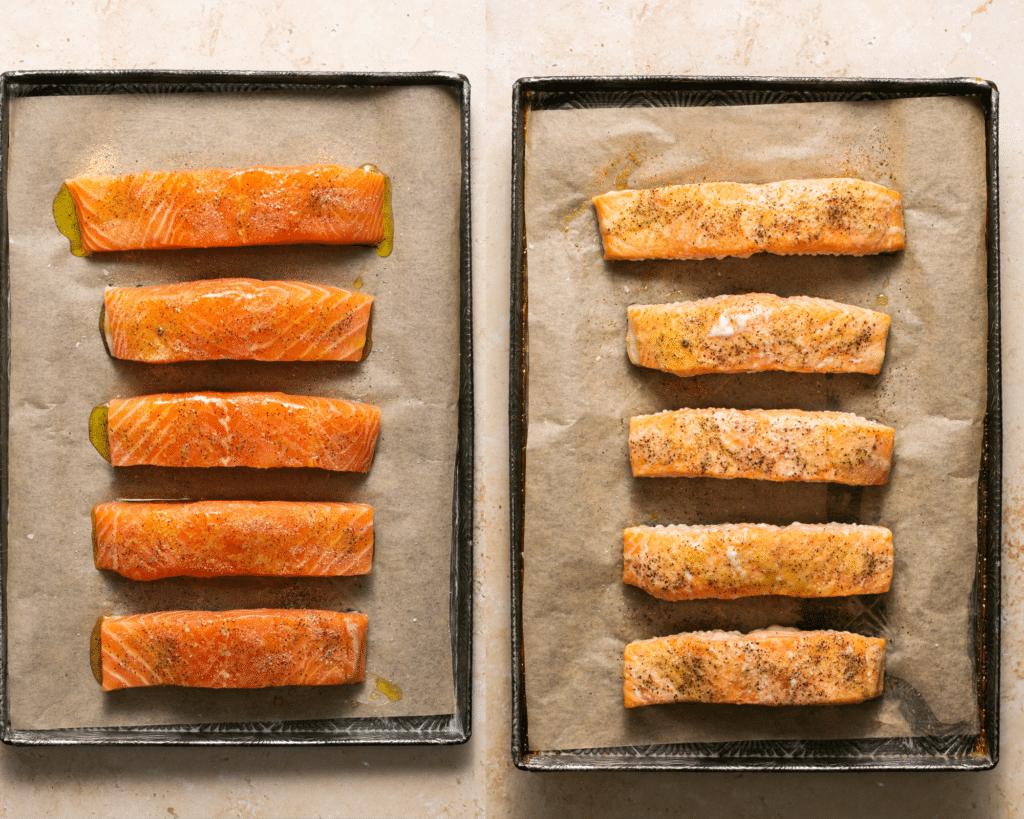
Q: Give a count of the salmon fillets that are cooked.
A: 5